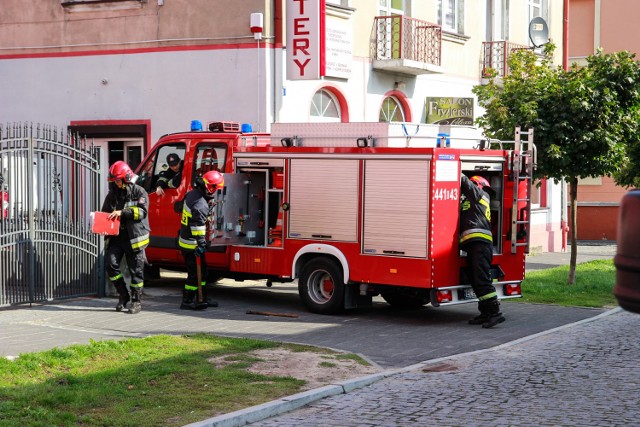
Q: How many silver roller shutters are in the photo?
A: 2